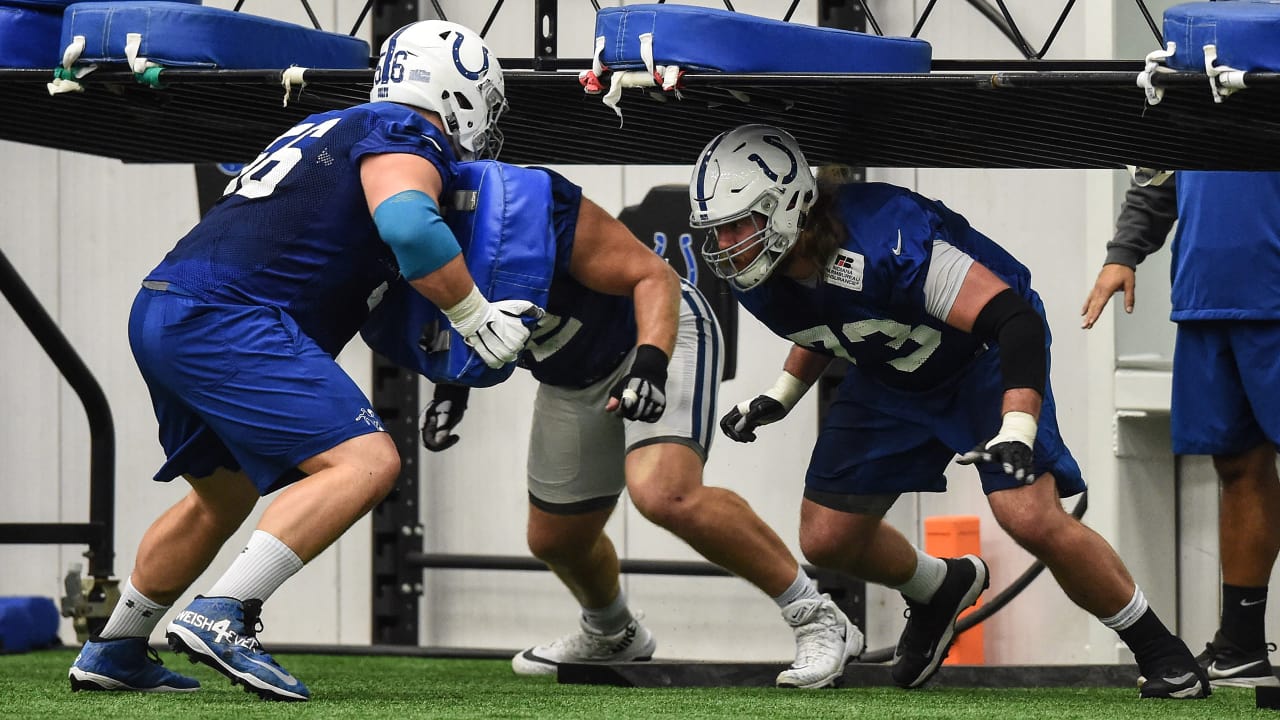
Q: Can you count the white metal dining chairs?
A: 0